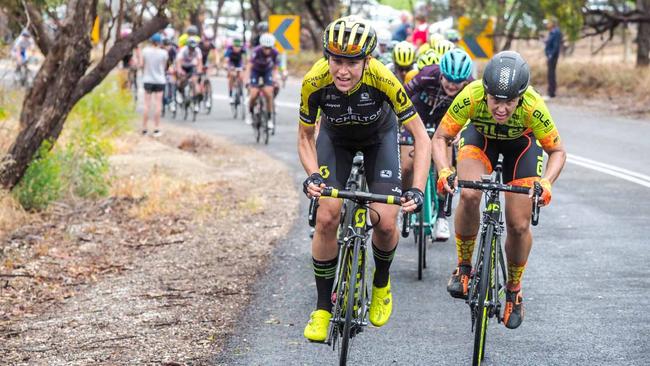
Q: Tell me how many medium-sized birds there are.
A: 0